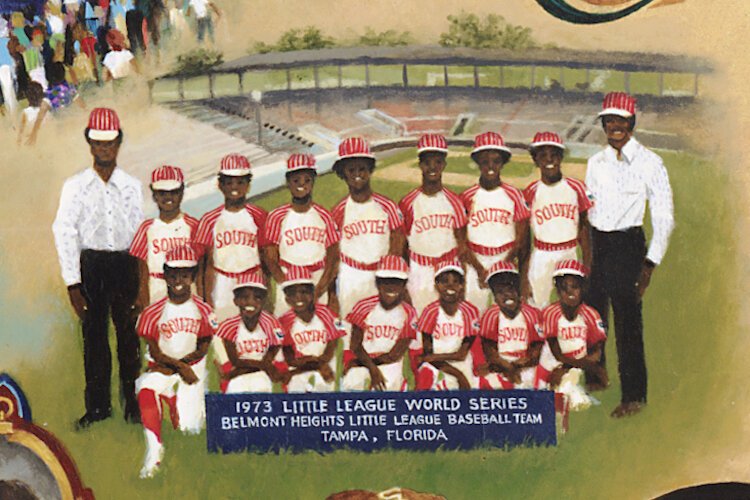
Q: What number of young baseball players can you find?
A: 14